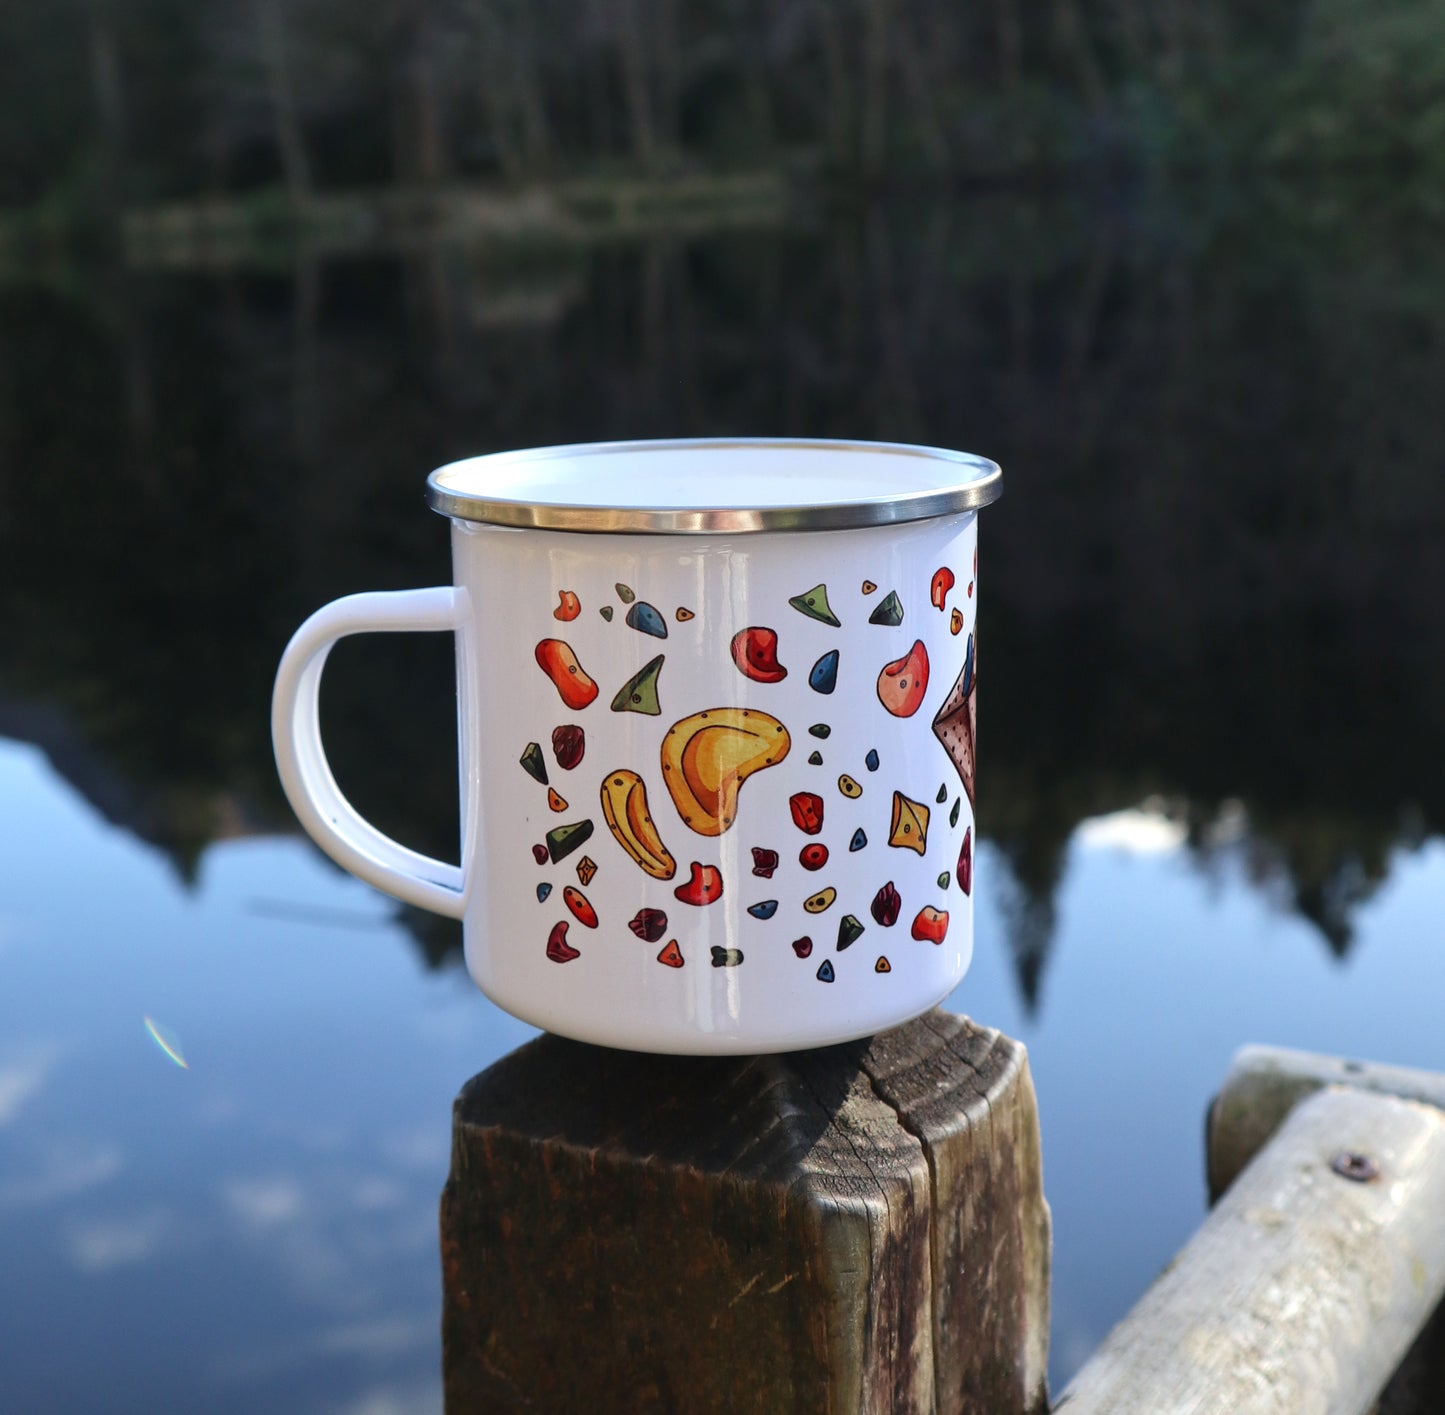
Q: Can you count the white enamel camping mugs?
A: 1